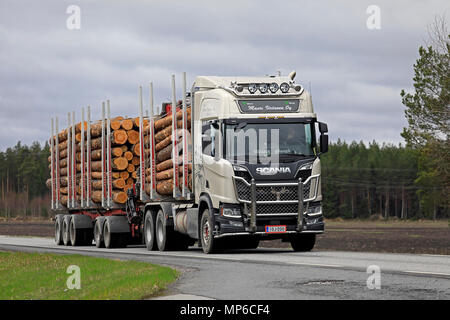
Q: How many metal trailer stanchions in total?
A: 12